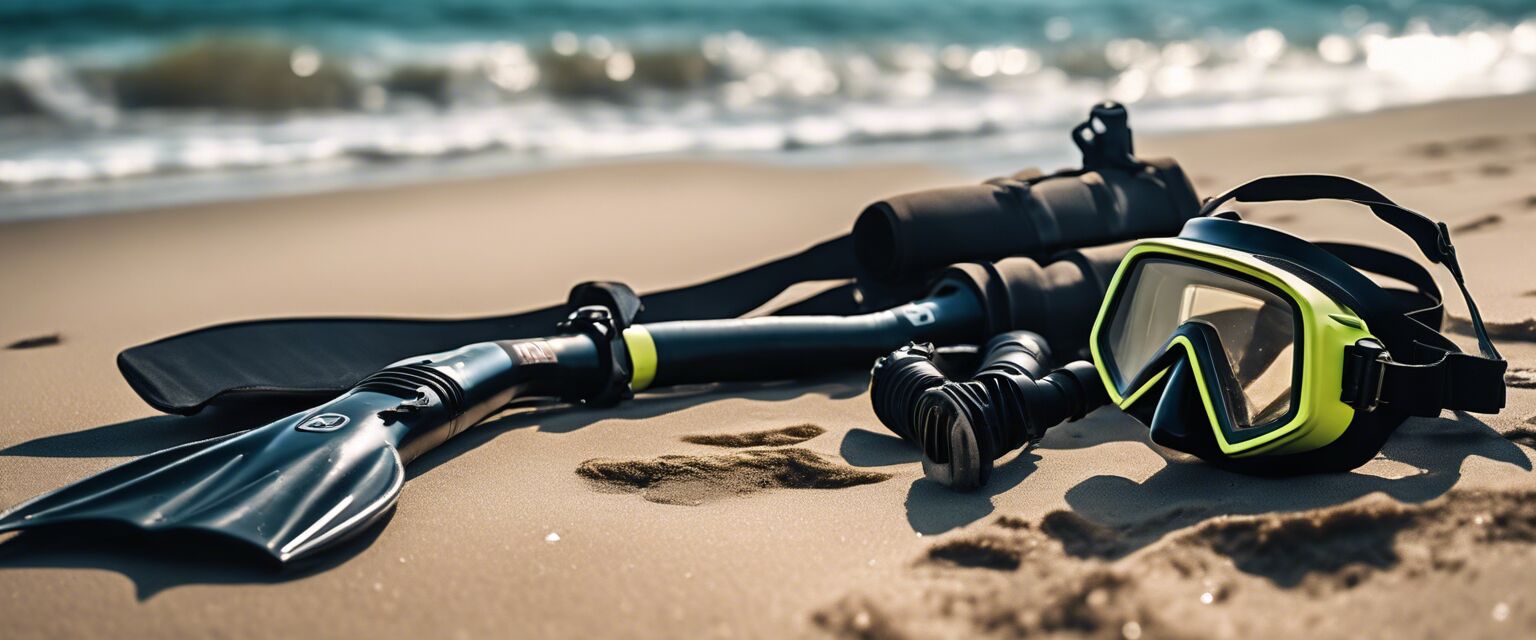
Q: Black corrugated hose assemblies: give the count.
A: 1